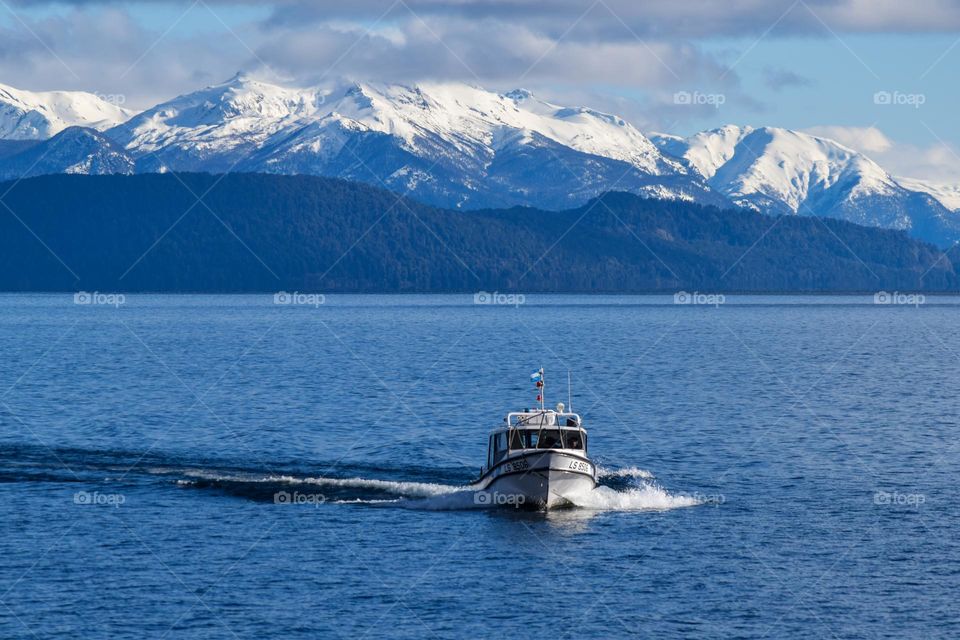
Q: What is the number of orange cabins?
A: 0